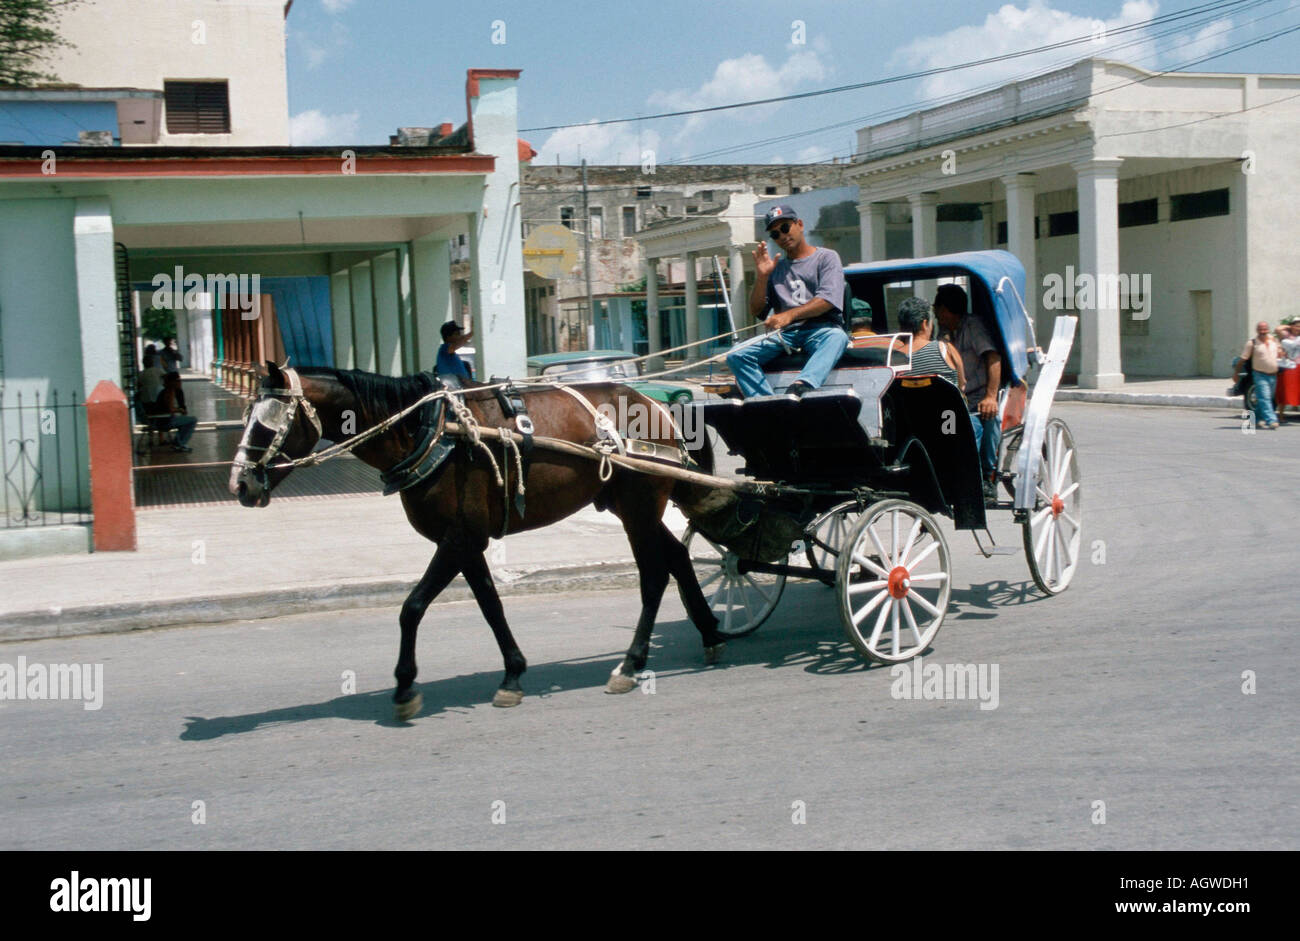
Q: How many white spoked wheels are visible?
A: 4